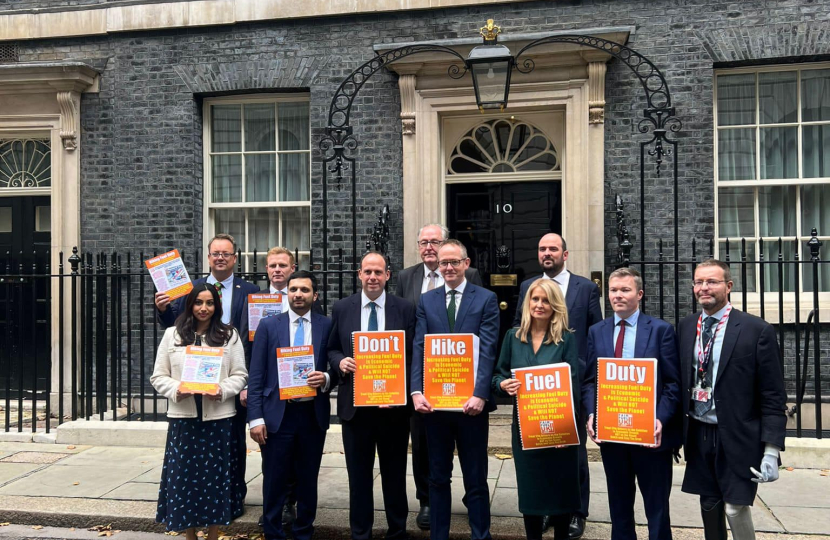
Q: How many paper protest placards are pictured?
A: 8